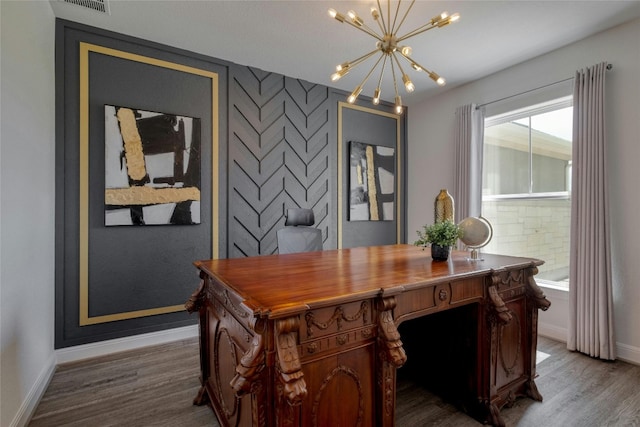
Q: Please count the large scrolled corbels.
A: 6